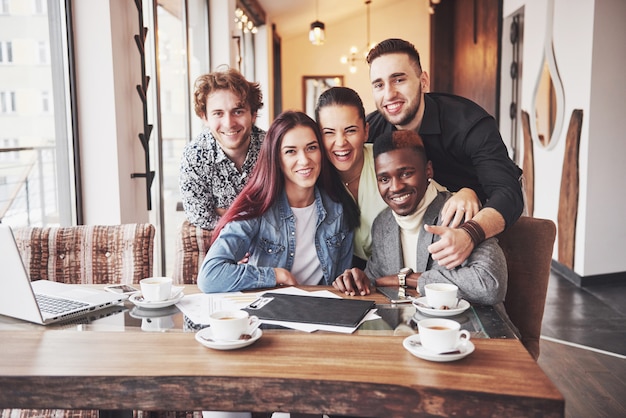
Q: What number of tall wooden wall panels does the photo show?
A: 2